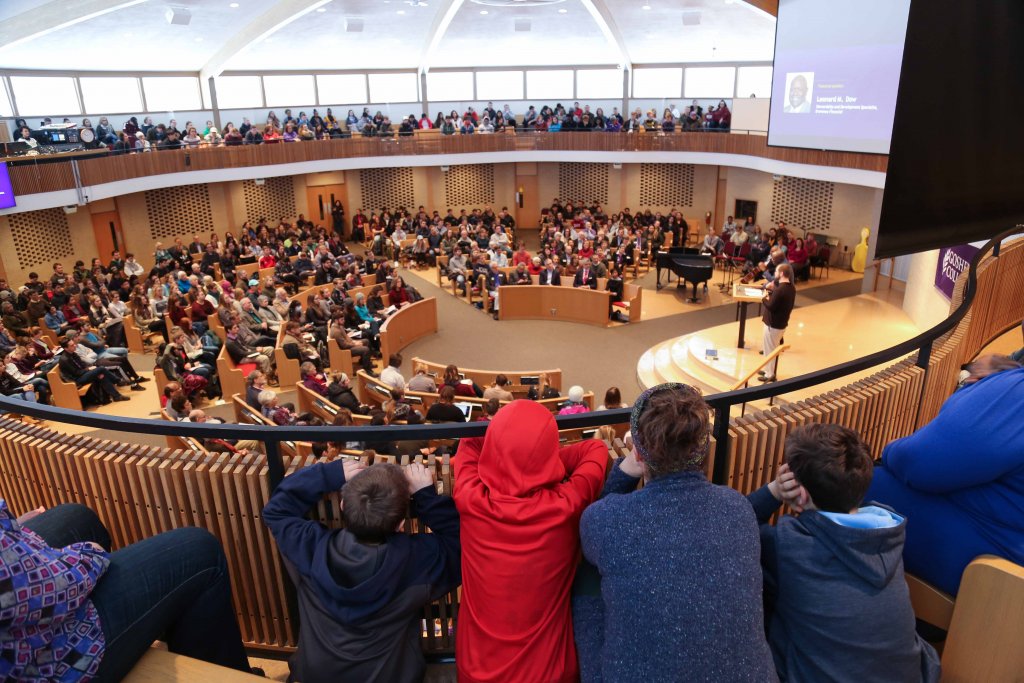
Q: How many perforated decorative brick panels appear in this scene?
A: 8